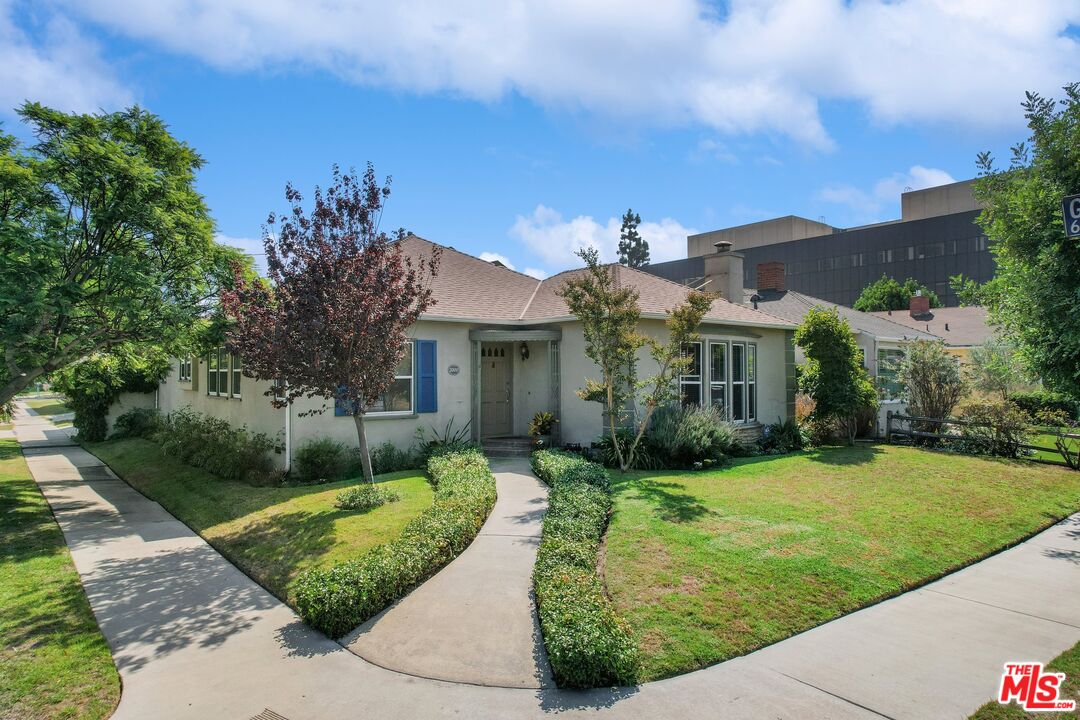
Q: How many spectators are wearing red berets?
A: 0